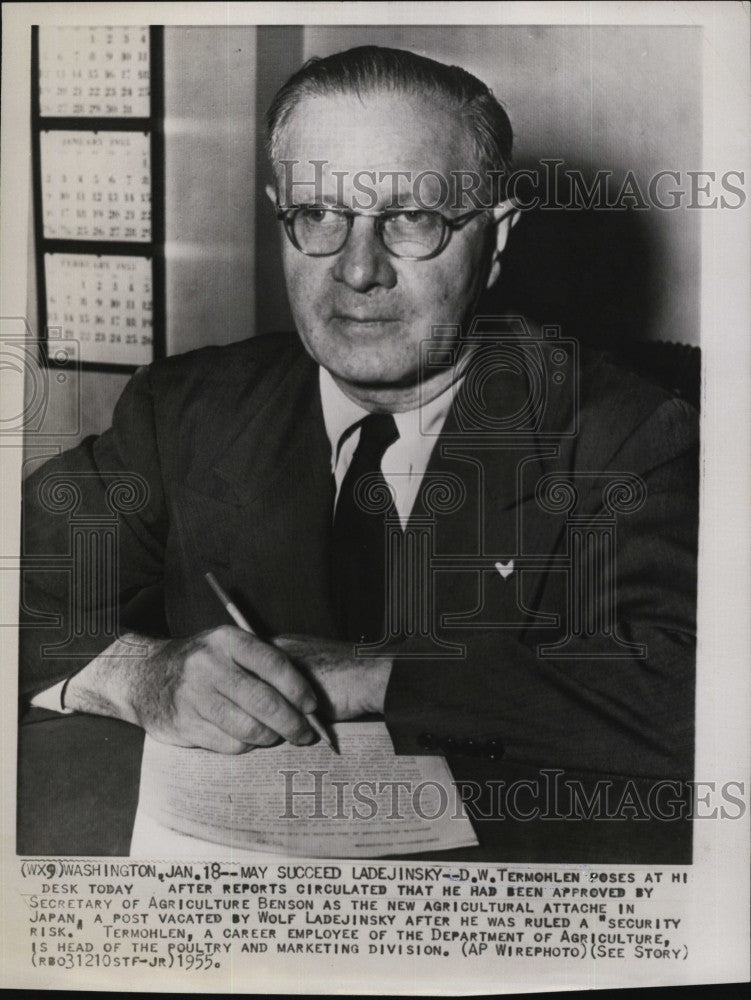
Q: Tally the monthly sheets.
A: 3